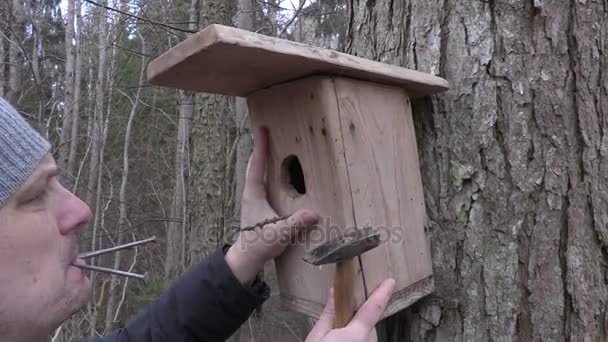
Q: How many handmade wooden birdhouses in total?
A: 1